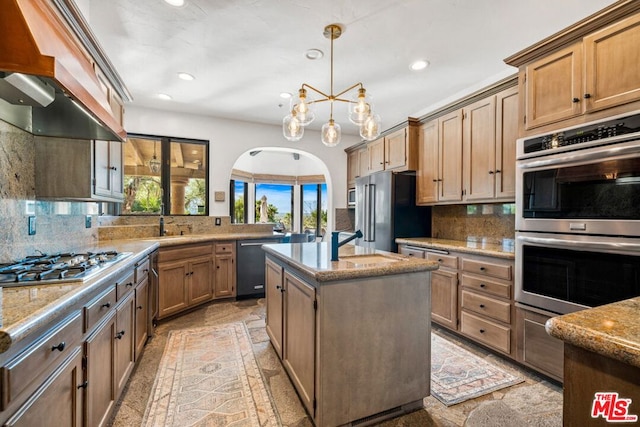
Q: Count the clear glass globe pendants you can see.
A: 5